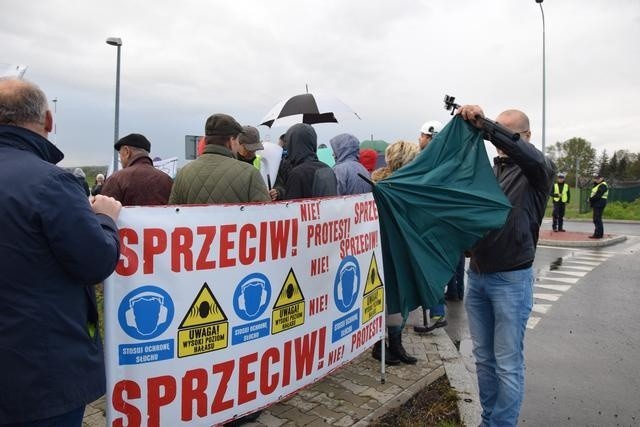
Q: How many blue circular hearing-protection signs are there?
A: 3